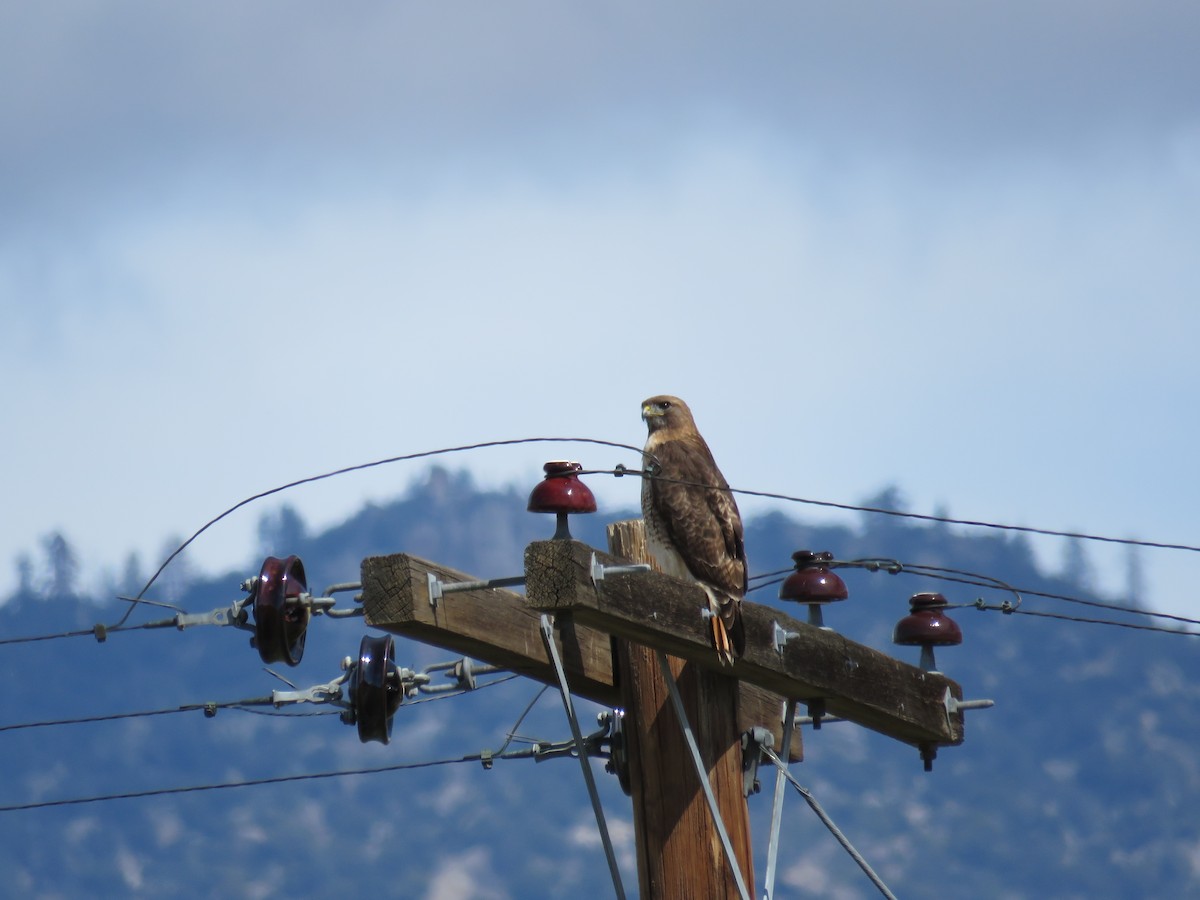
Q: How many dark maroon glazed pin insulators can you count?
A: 3